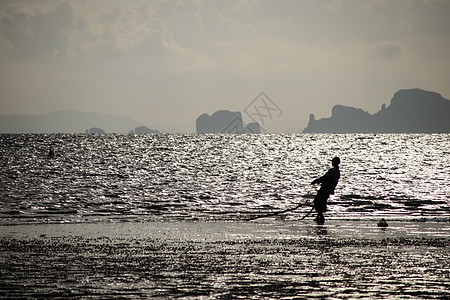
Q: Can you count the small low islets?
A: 2